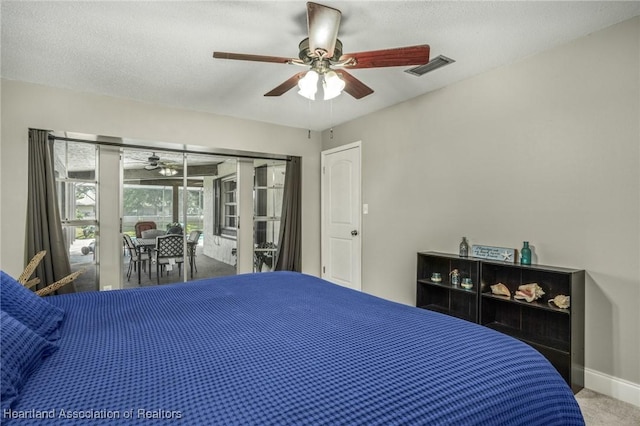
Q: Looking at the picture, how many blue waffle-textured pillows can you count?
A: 2